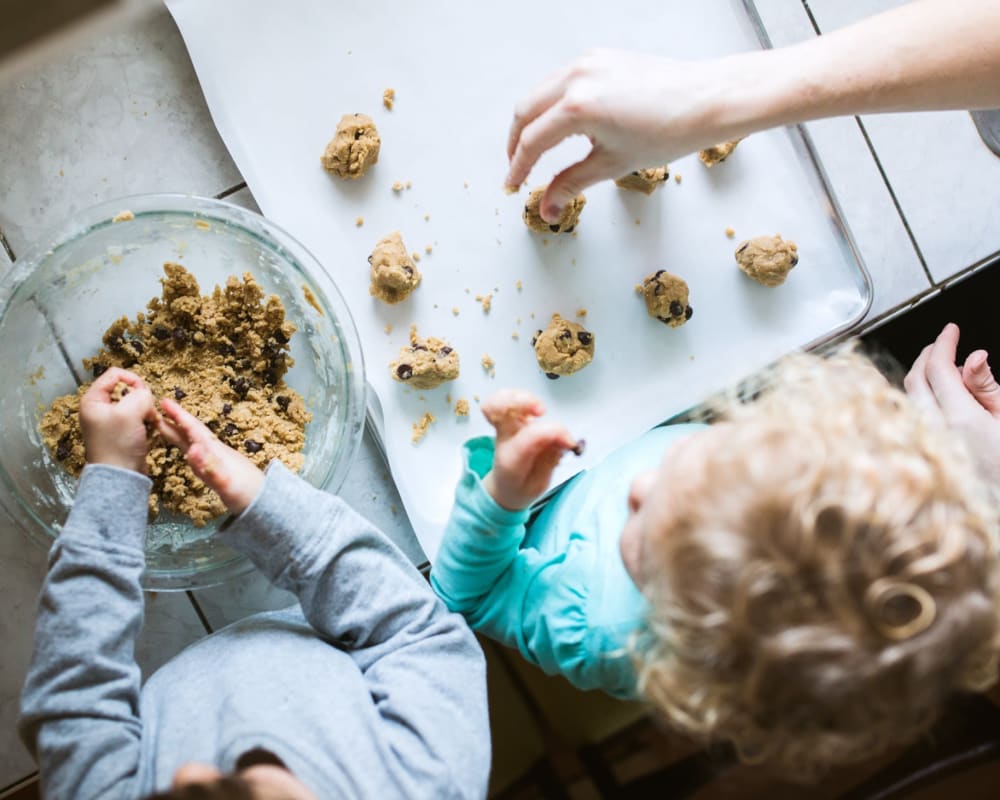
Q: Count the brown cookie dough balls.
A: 9